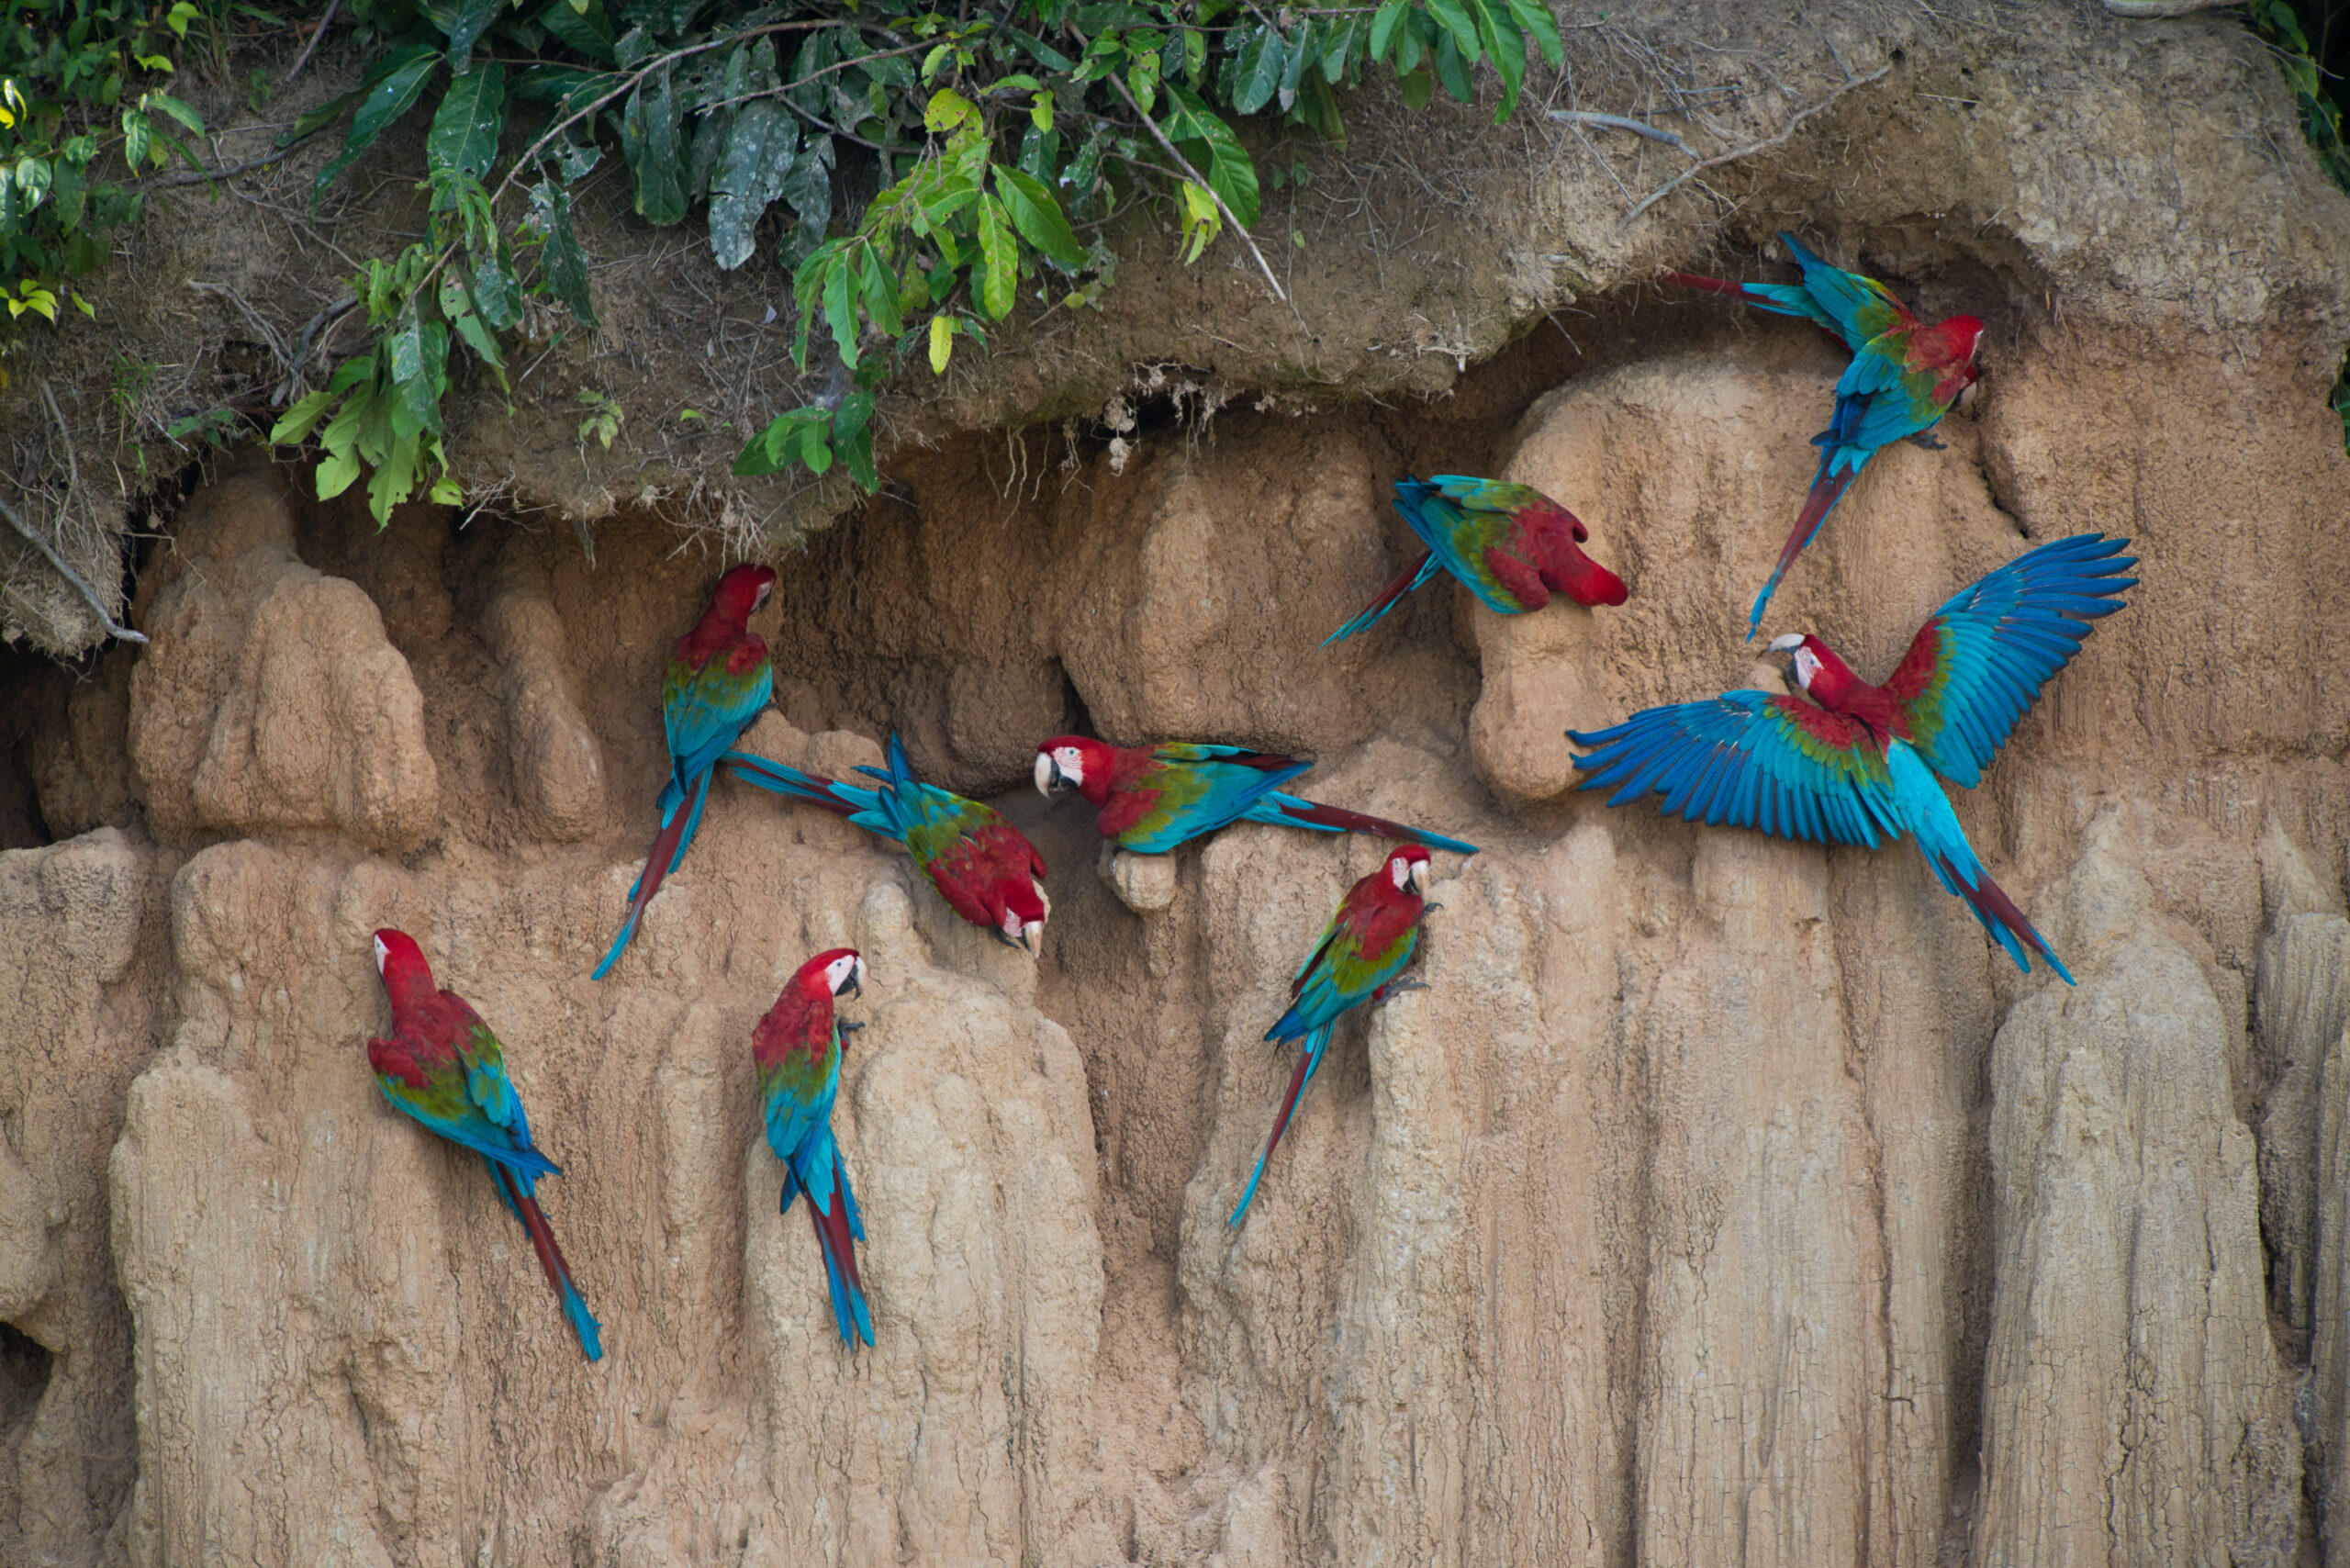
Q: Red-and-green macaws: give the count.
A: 10